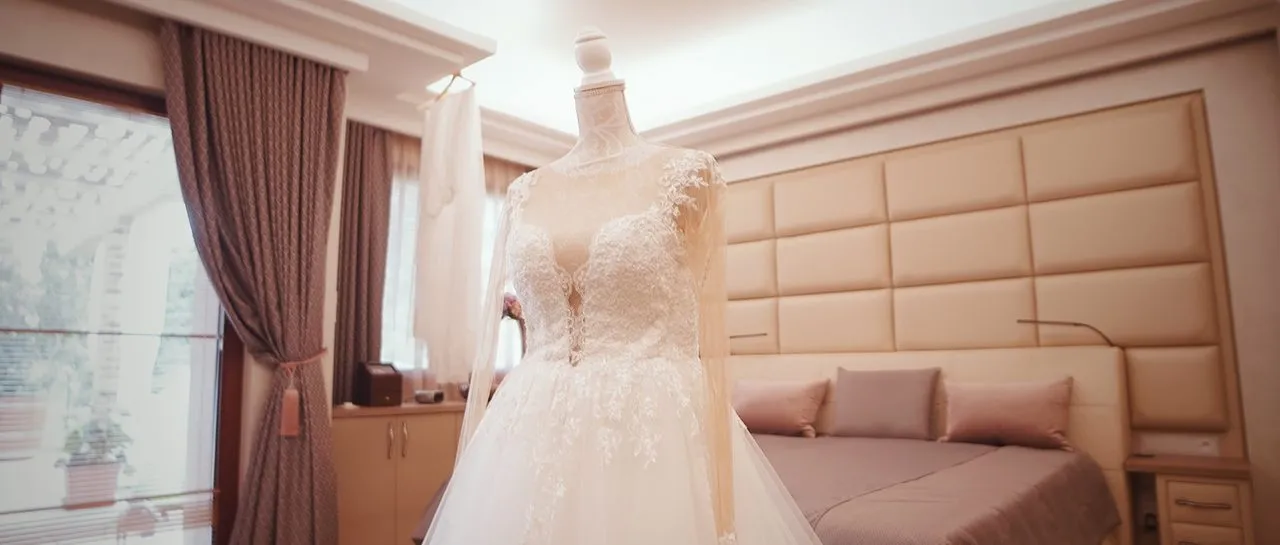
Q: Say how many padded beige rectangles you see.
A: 13